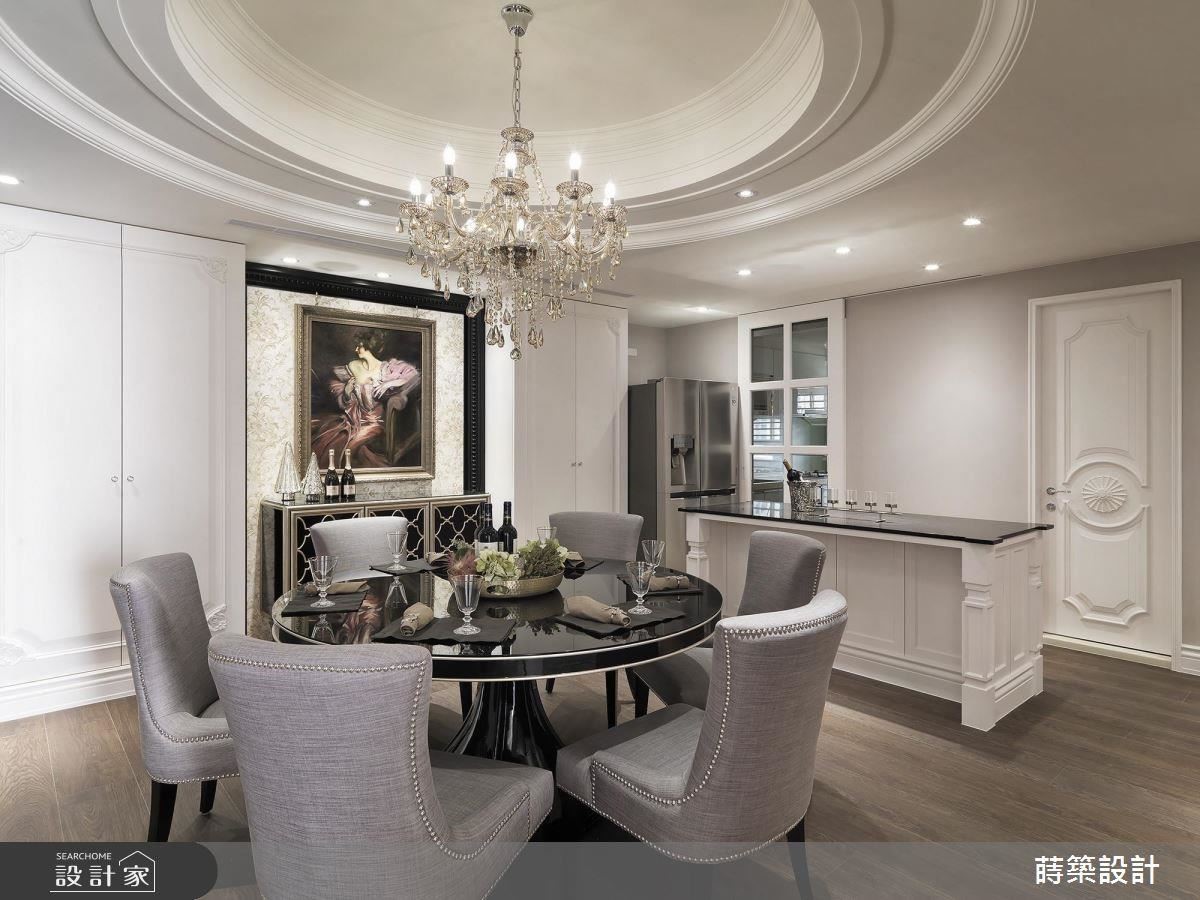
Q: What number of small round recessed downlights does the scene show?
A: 10